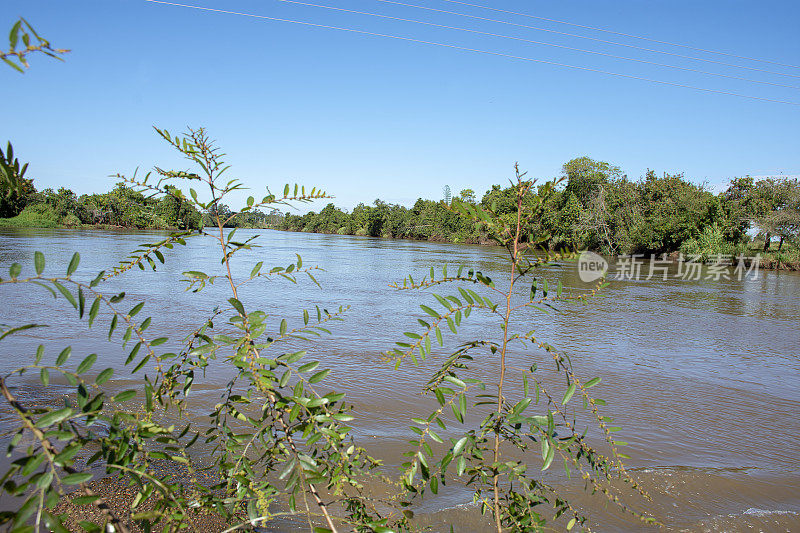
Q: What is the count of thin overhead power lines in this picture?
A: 4